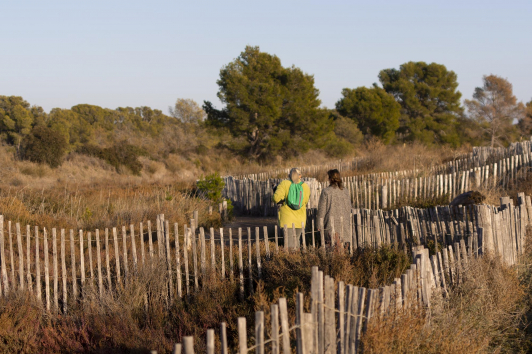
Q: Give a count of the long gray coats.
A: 1